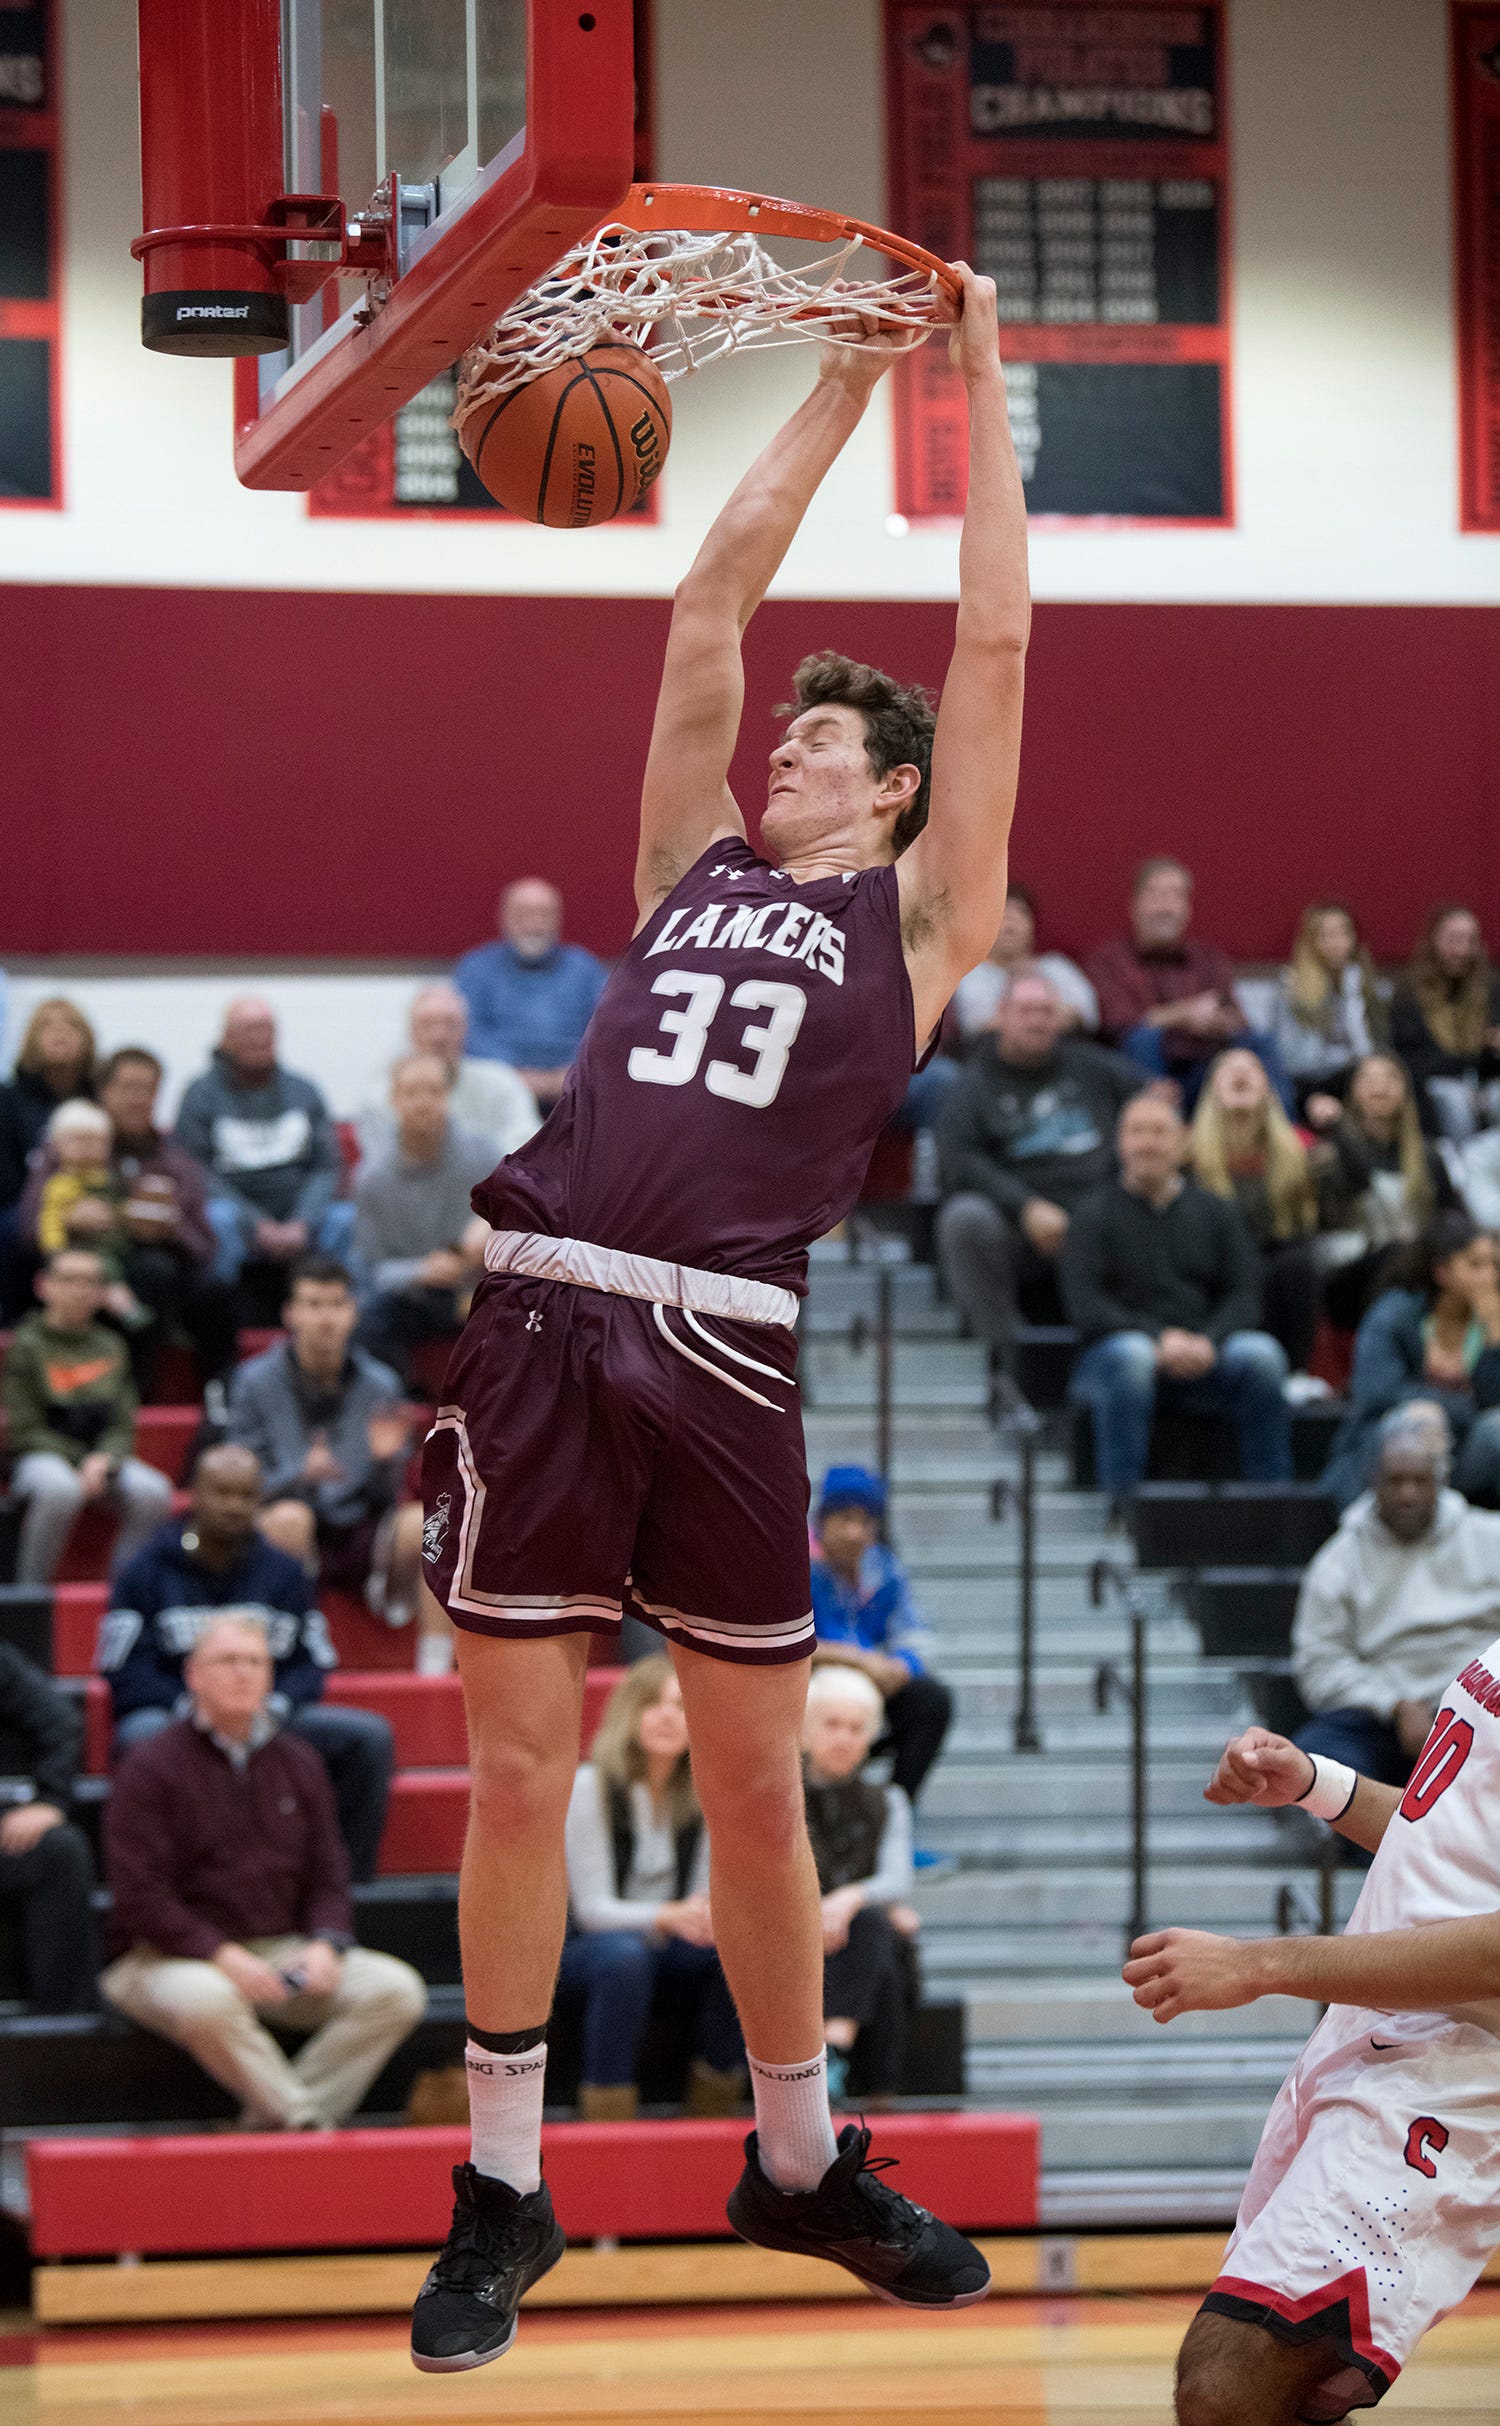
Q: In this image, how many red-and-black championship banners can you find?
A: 4